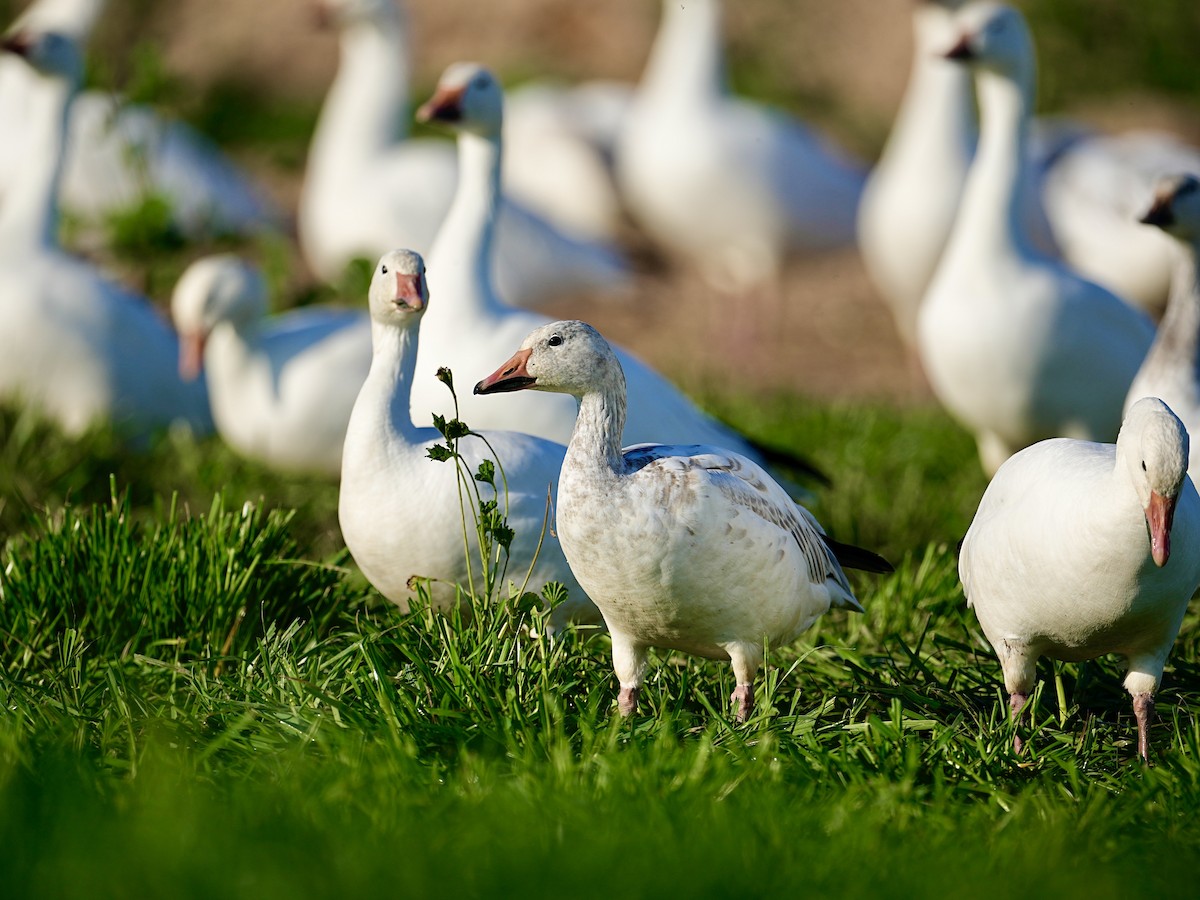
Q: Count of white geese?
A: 14